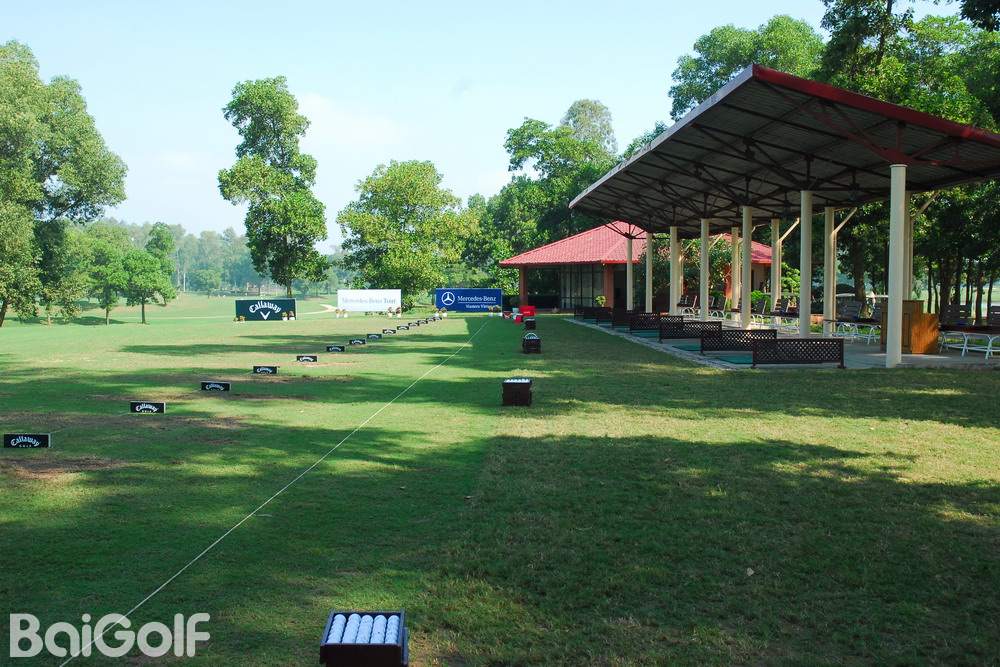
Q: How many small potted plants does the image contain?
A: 12